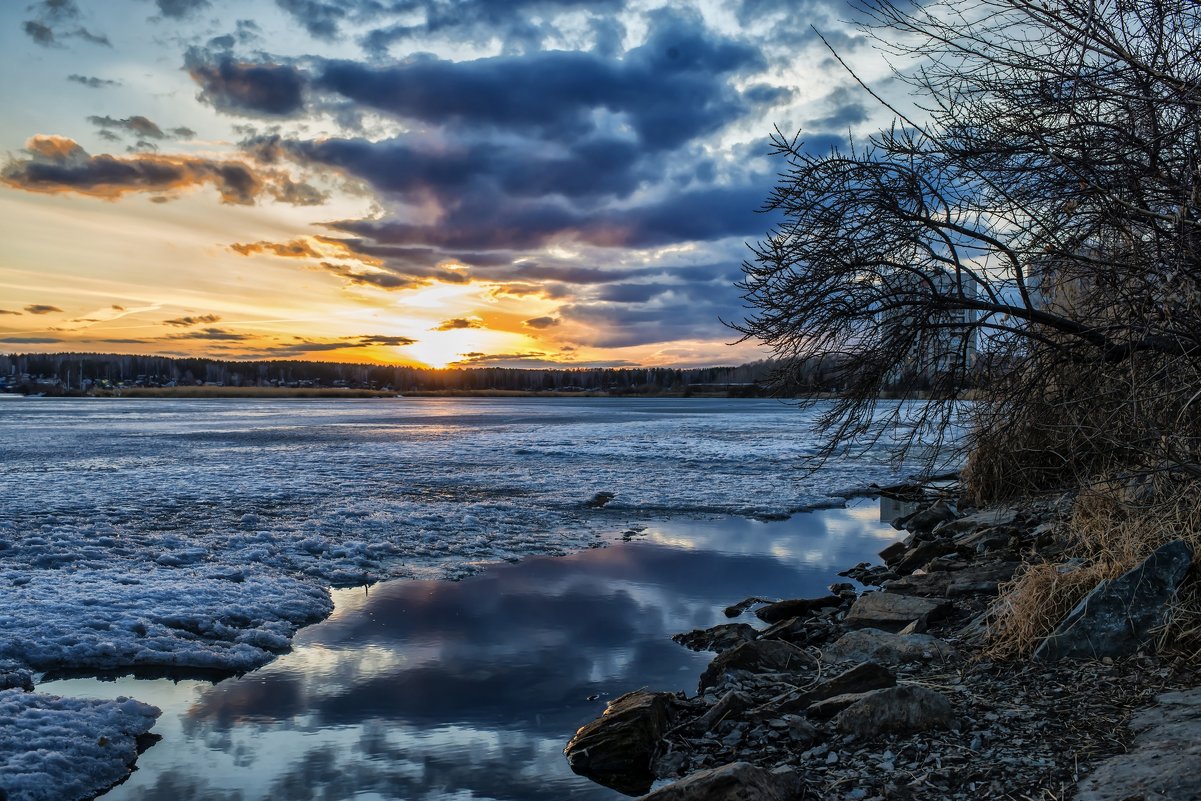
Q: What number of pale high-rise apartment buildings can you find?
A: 2